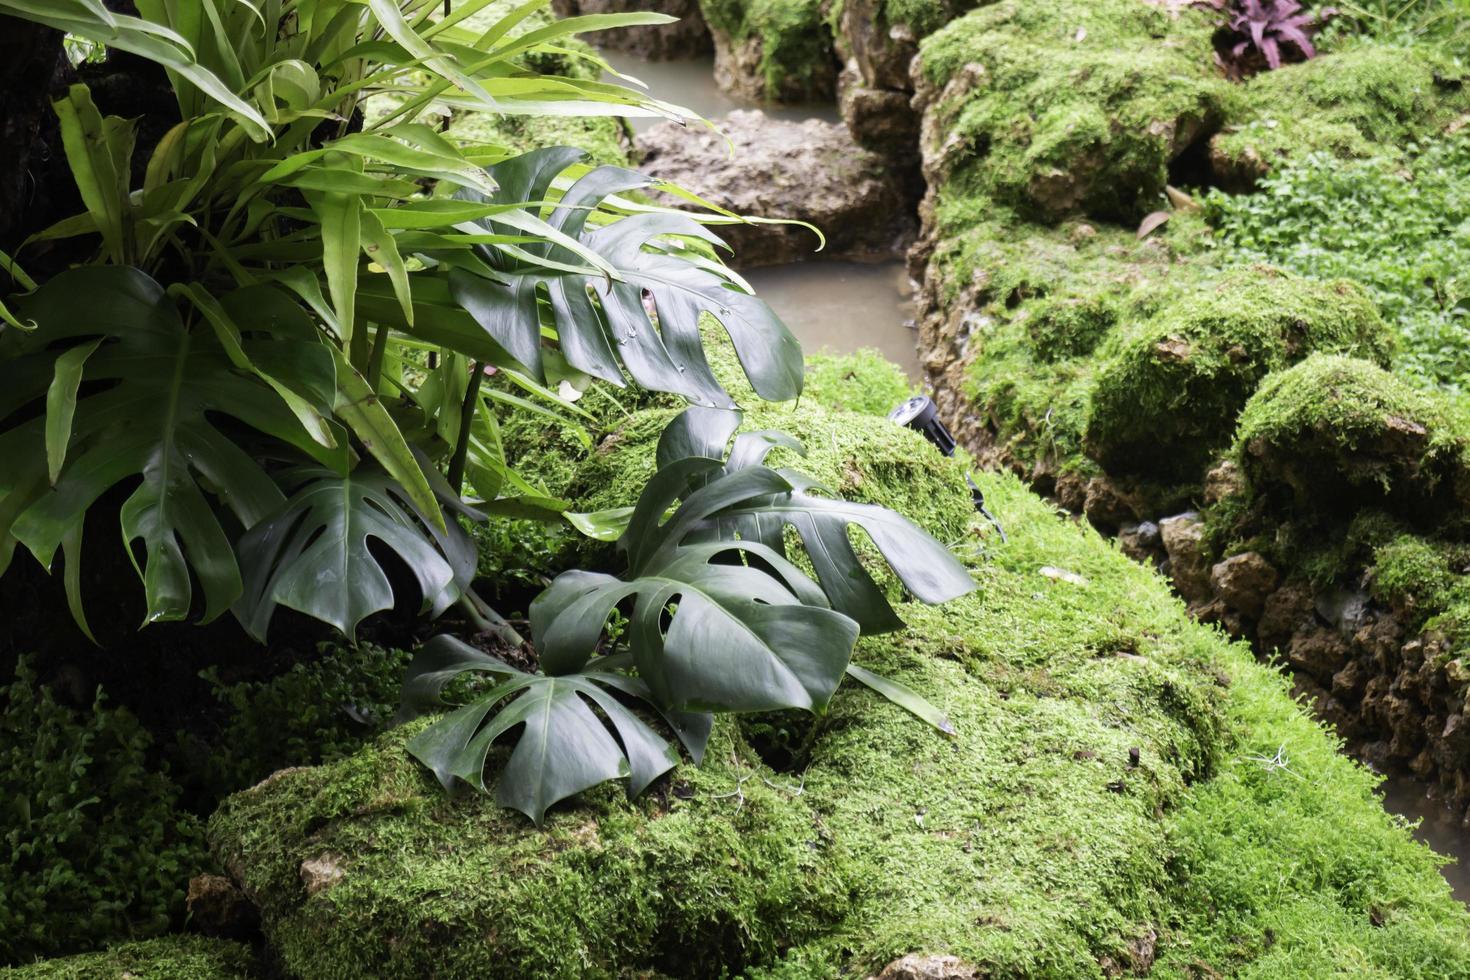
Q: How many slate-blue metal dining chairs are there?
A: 0